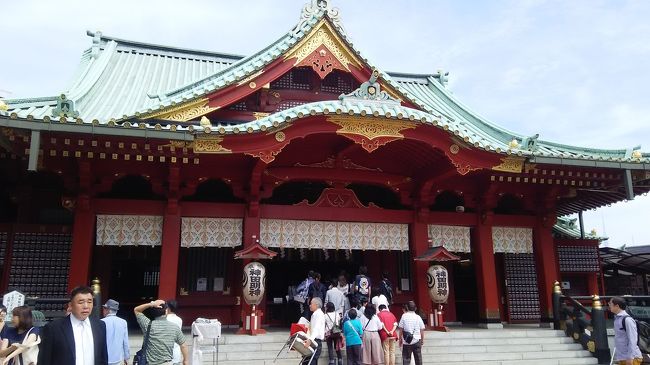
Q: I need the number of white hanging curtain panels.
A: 5